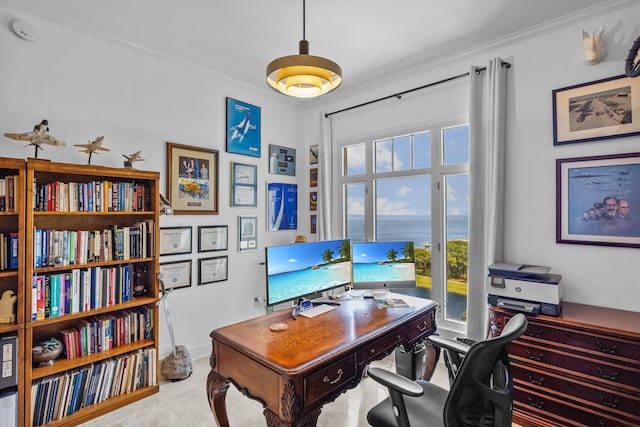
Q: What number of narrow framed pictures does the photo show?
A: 4